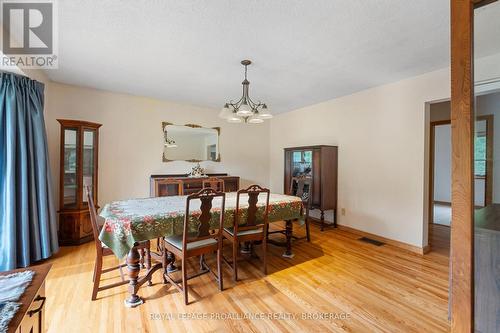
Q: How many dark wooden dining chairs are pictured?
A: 5